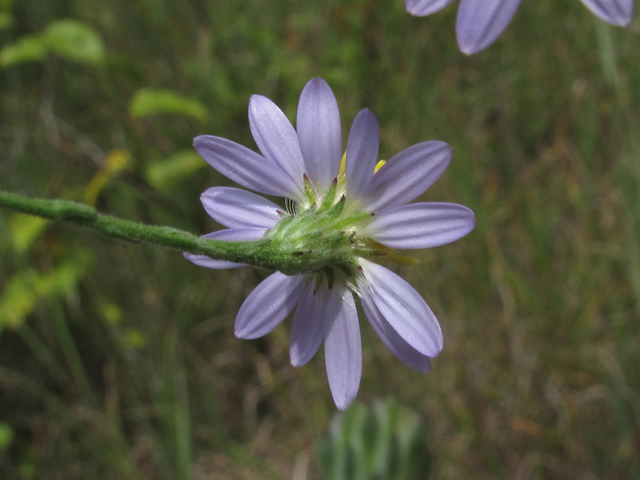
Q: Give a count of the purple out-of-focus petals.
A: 3